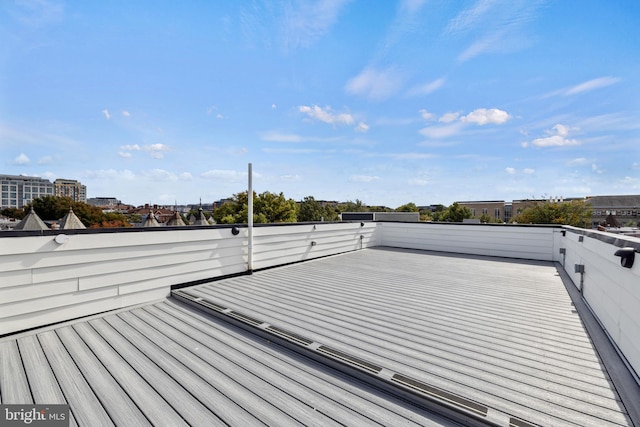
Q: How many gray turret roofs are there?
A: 5